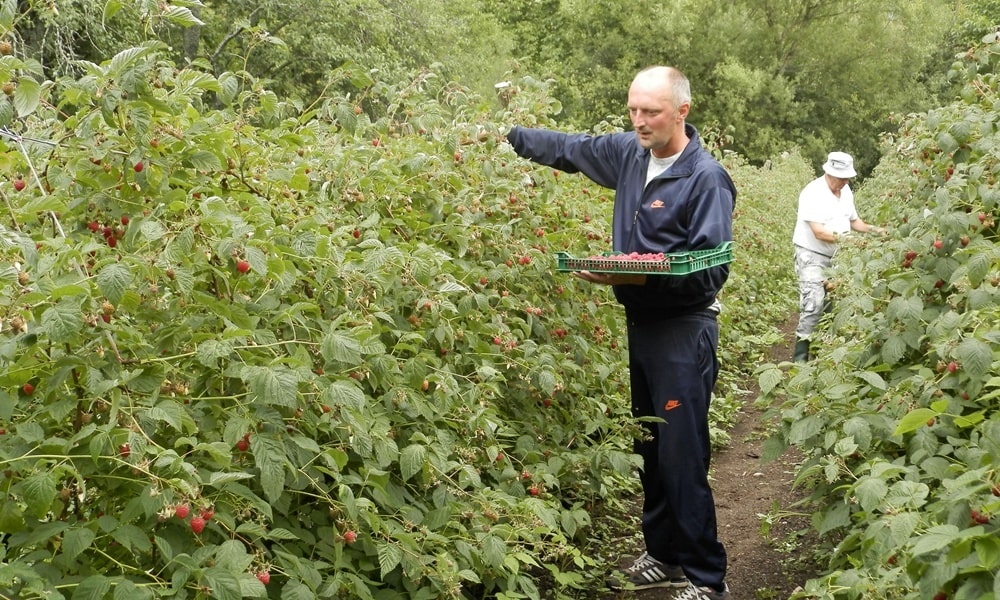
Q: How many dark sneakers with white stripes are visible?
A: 2